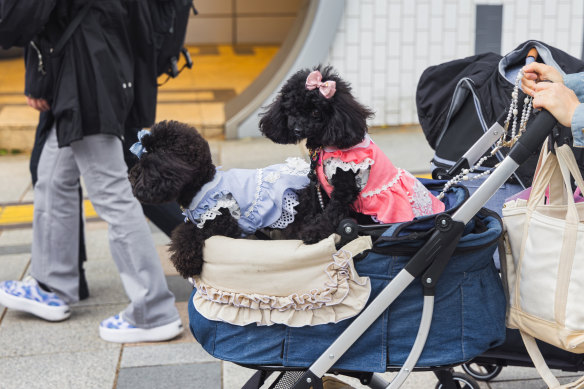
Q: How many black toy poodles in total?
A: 2